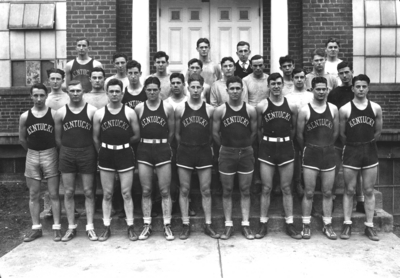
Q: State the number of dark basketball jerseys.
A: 11